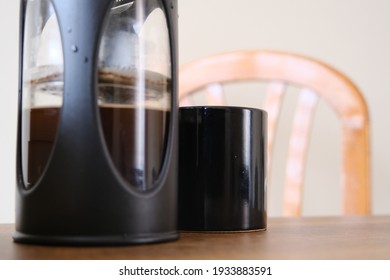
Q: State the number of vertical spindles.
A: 4